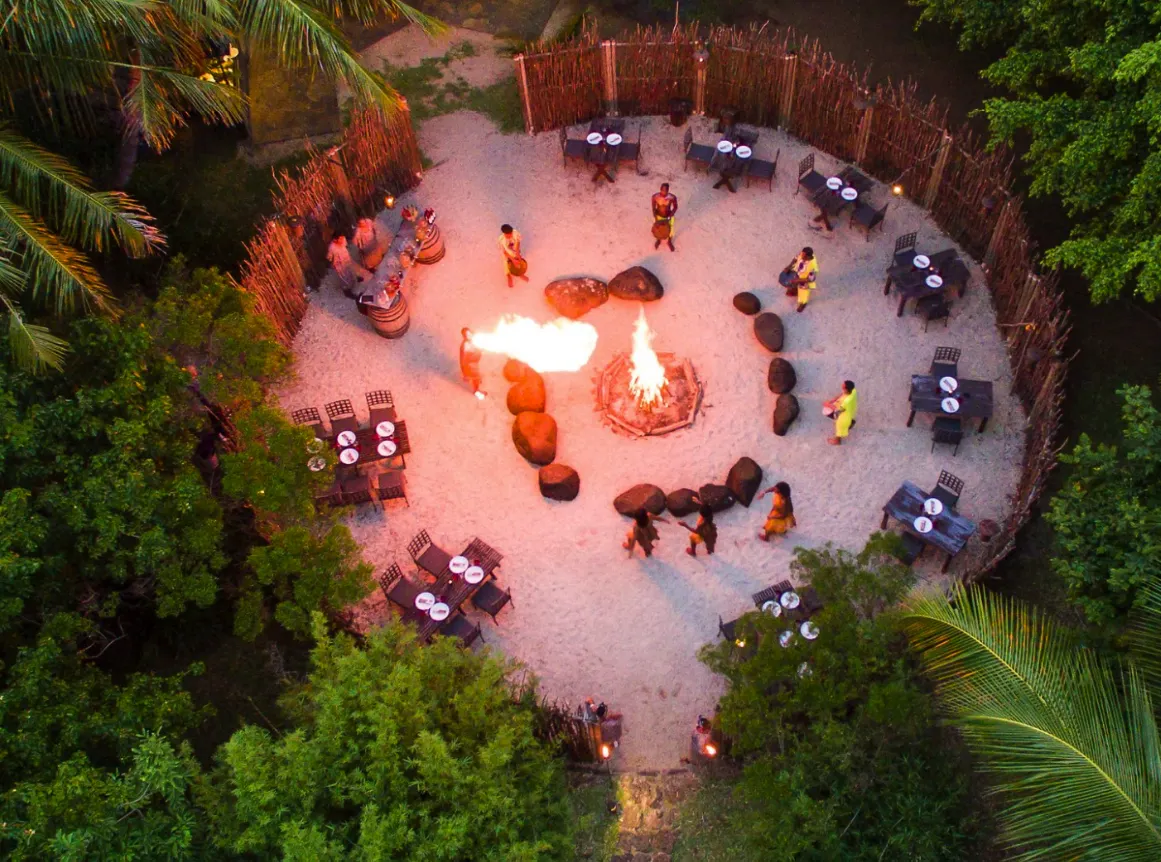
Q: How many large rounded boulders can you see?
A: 14